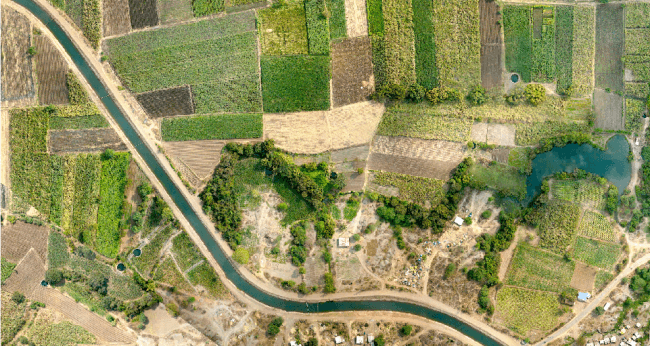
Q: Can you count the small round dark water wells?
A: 4